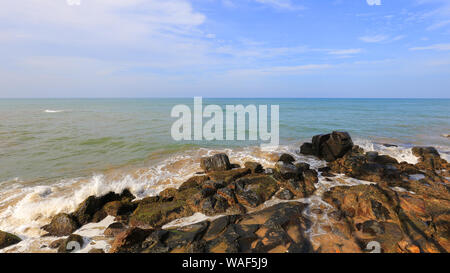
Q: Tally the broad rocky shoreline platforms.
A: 1